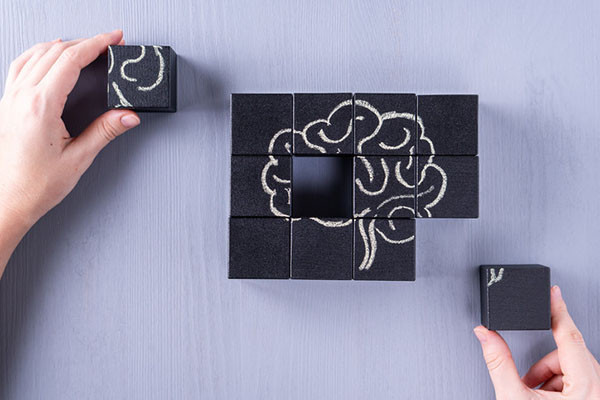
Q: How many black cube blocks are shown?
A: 12